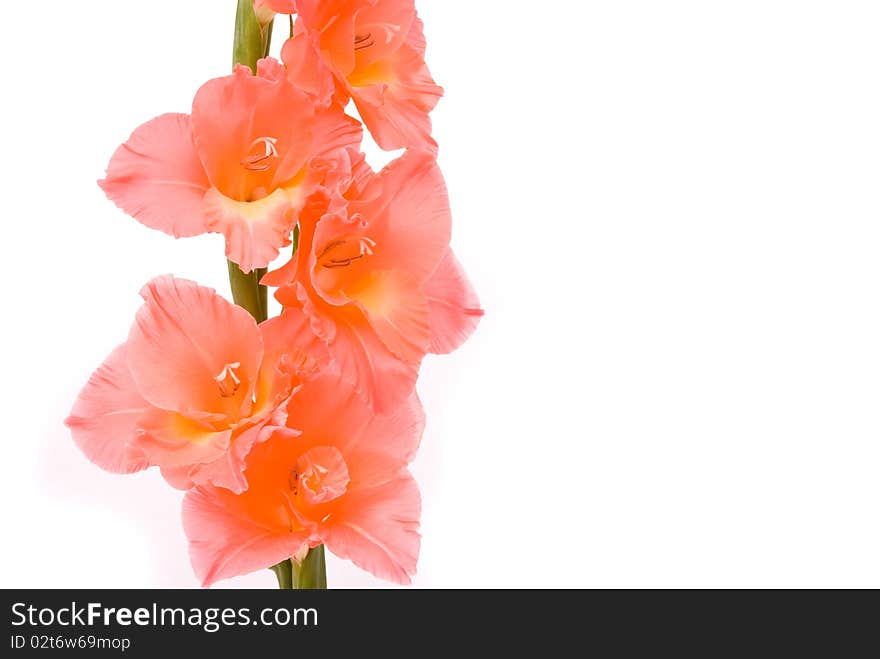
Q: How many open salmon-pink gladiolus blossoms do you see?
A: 5